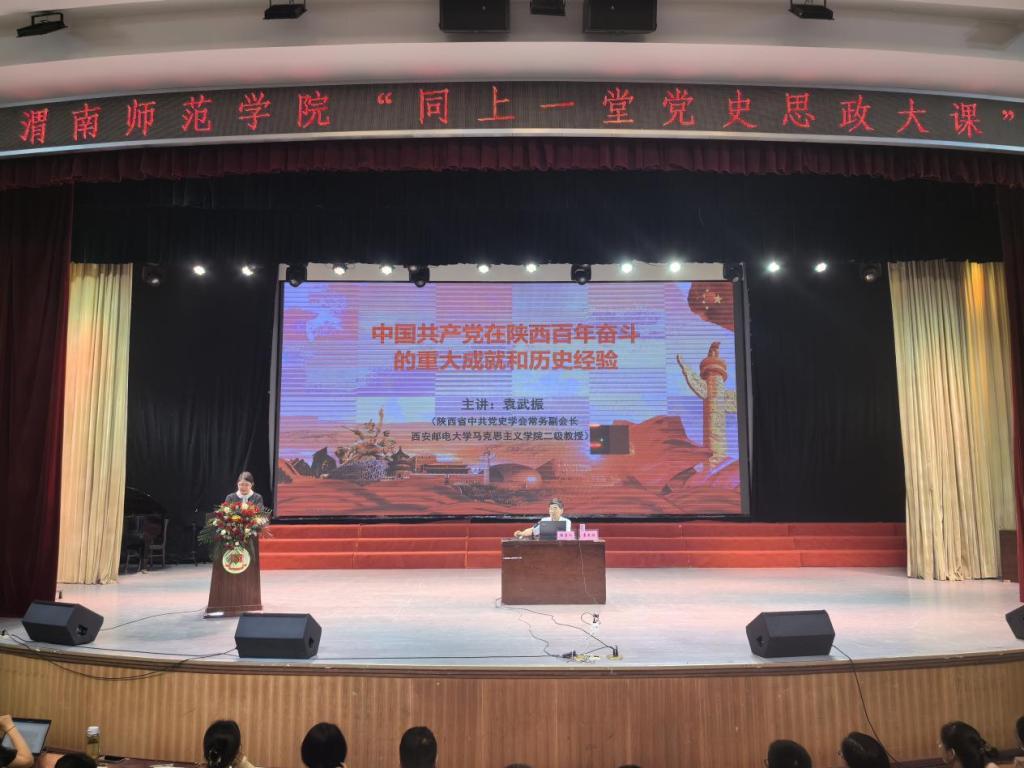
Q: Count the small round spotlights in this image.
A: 10